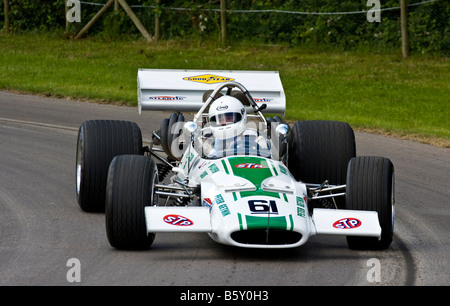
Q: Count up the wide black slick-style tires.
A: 4